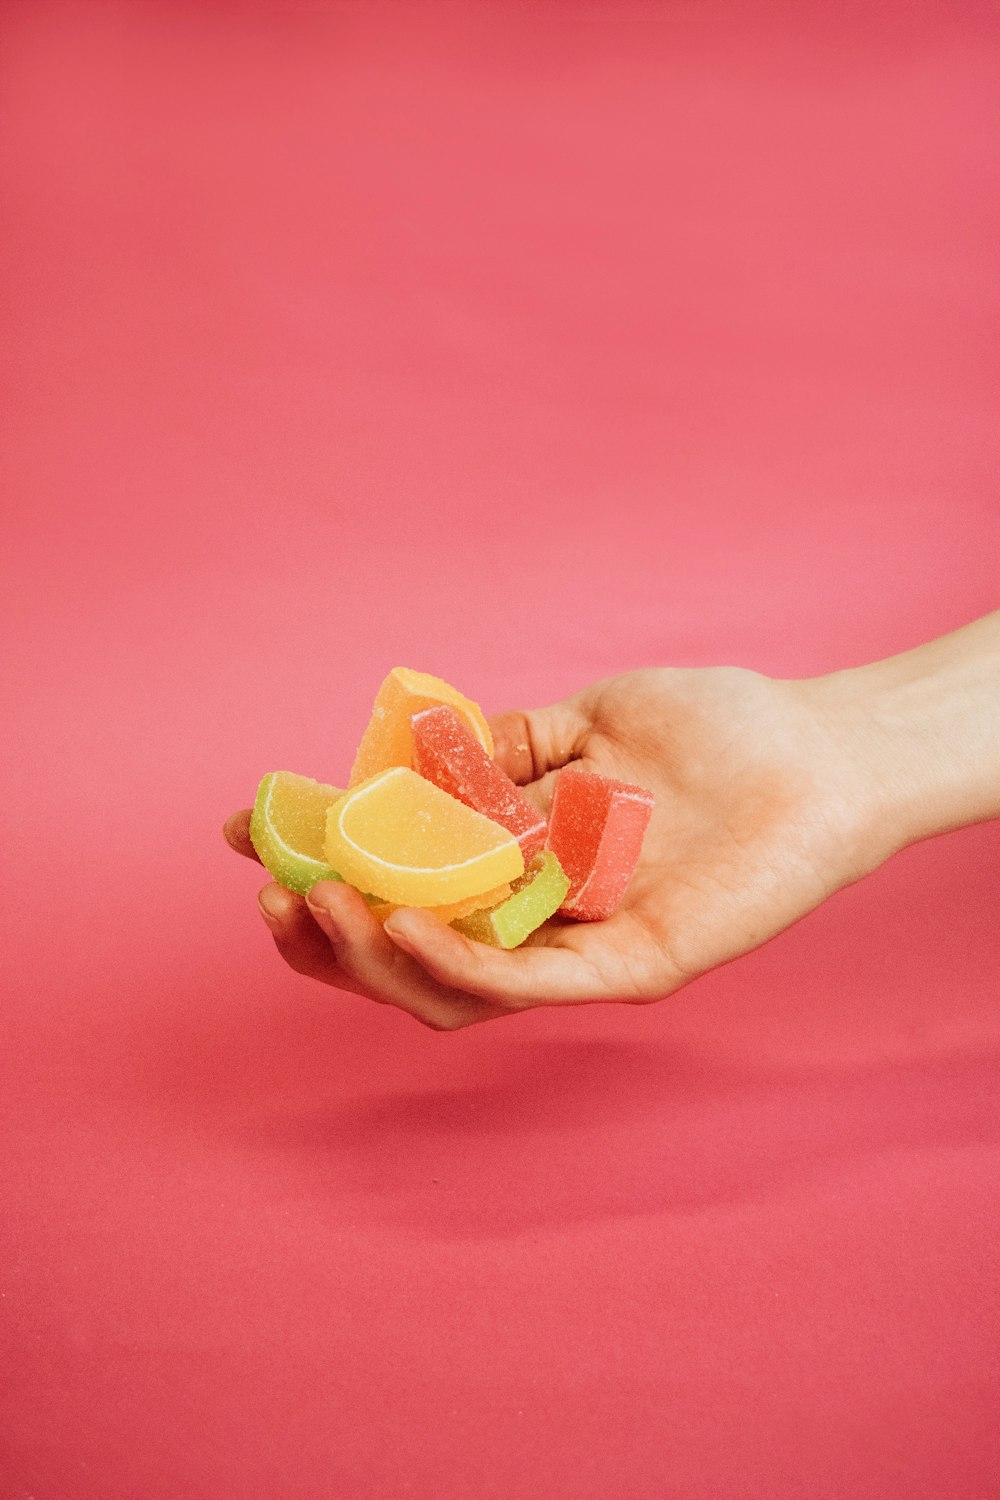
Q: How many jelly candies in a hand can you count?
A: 7